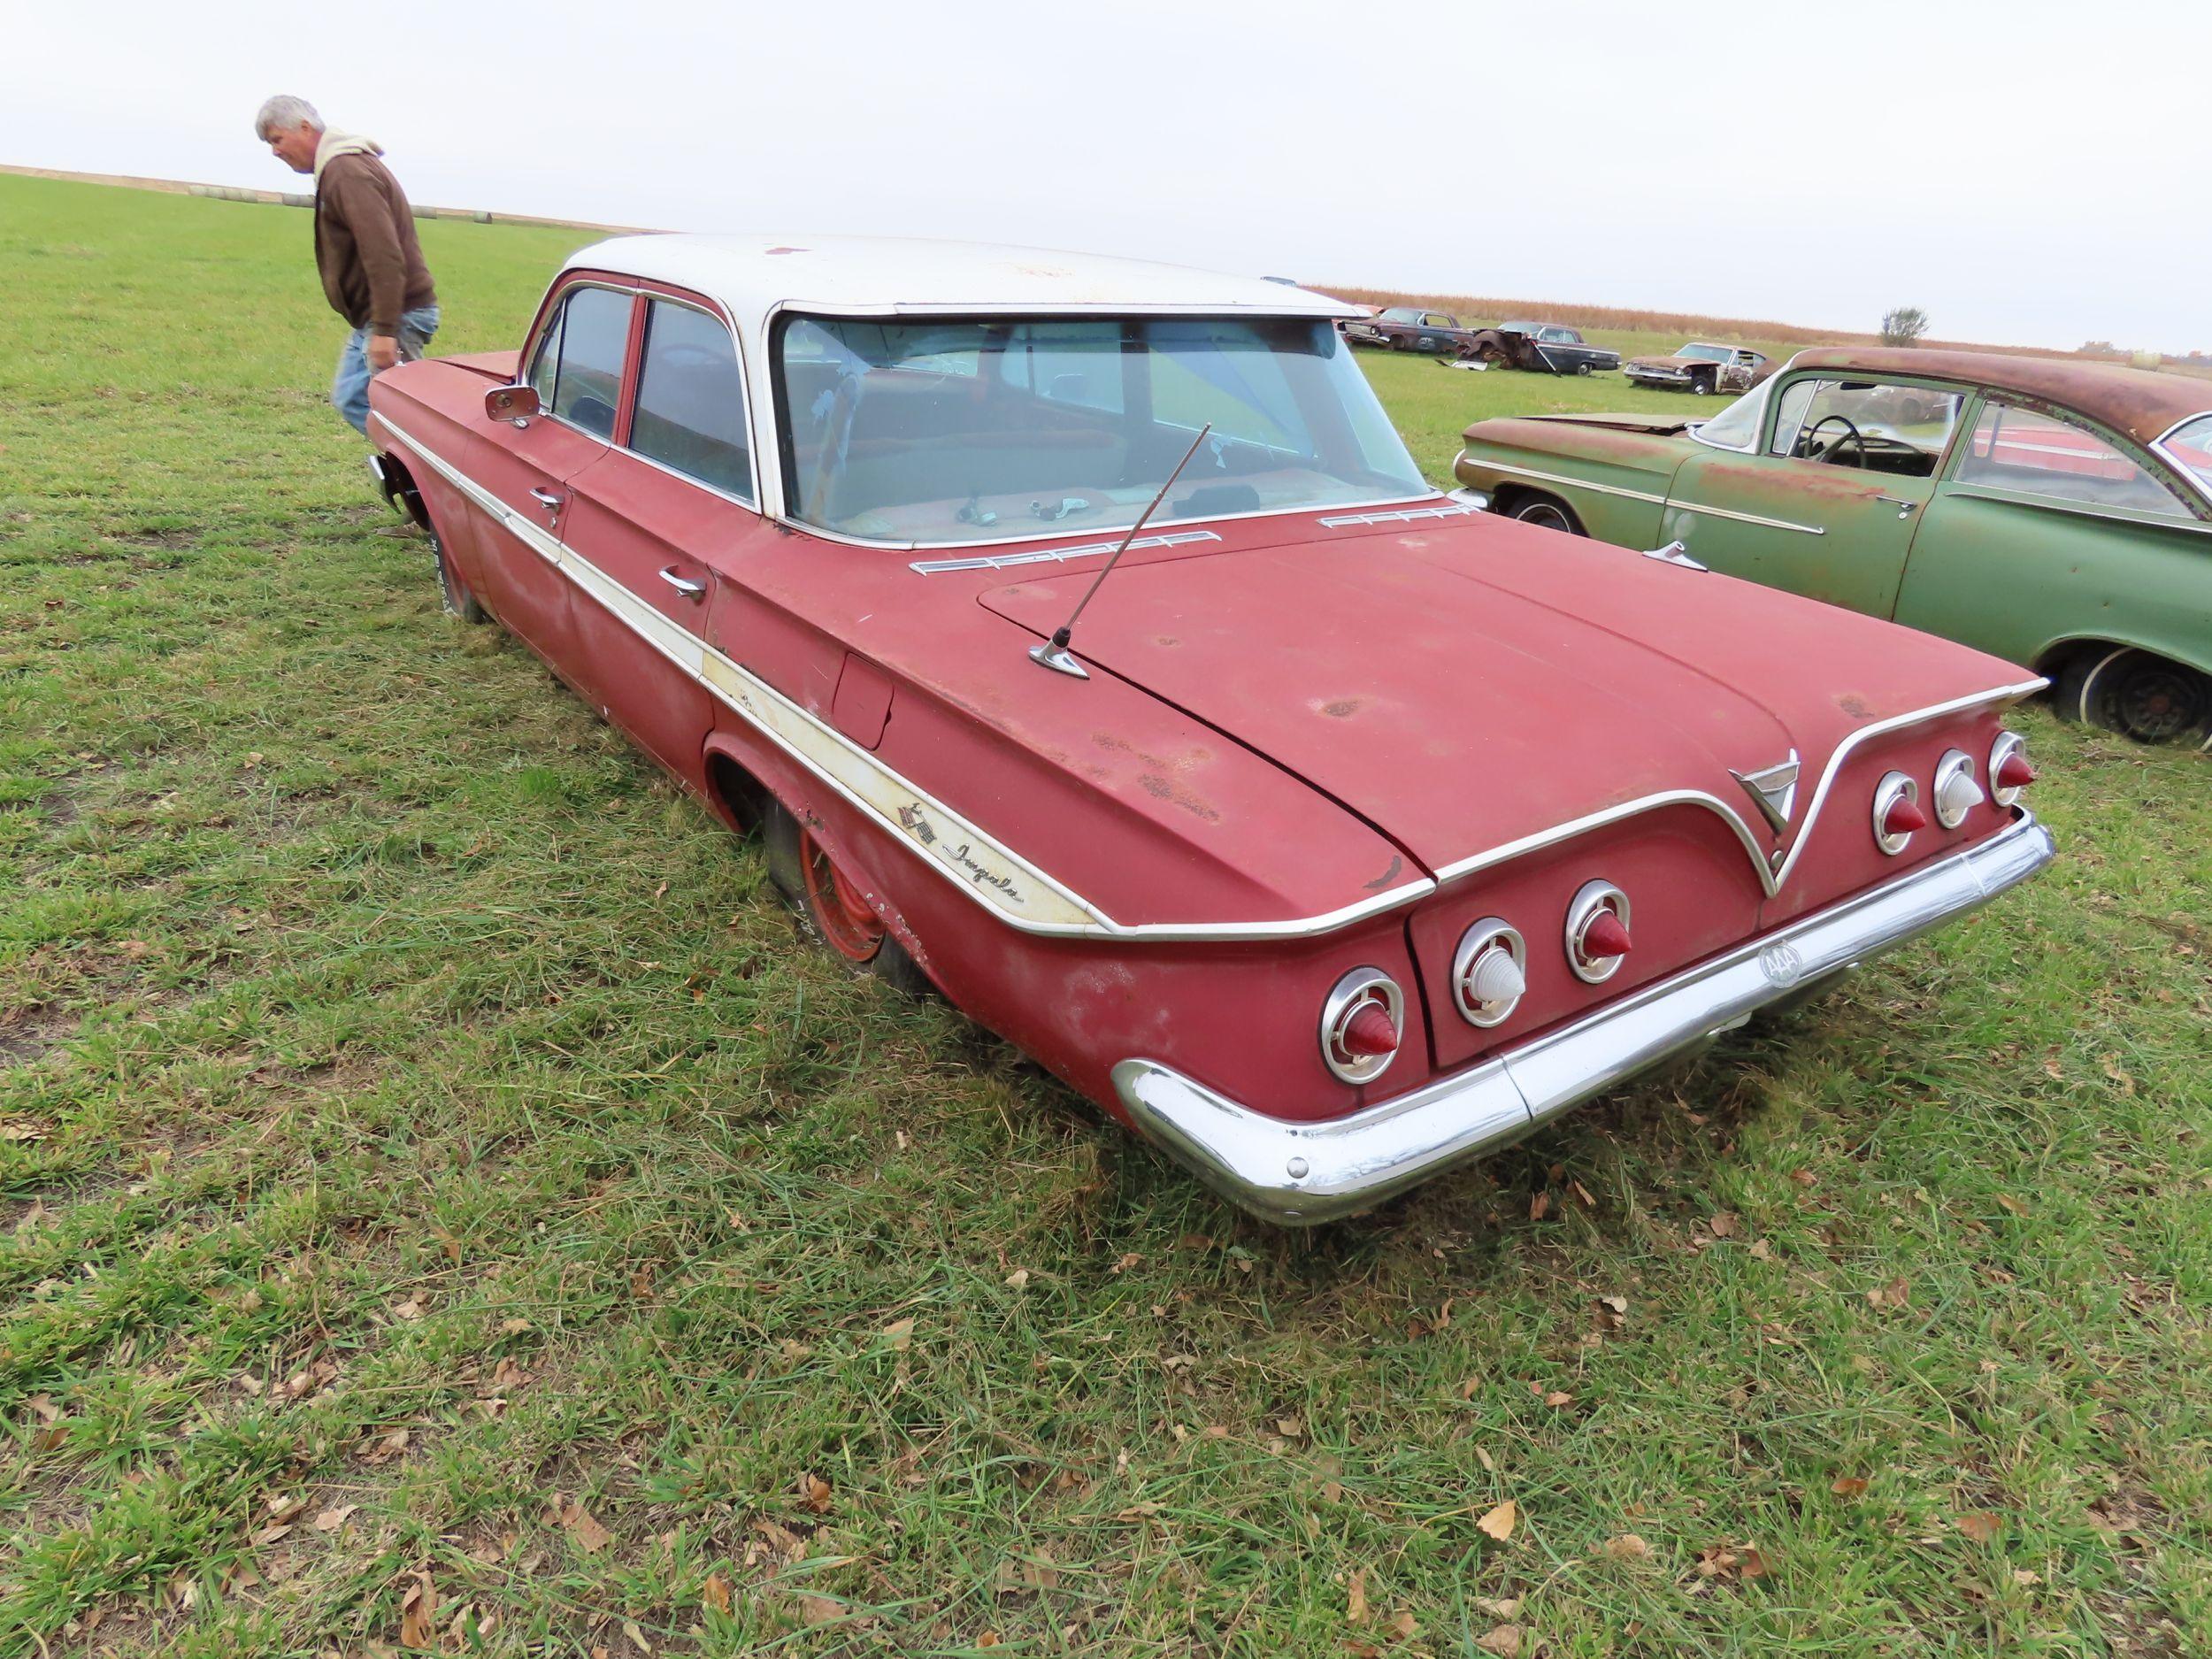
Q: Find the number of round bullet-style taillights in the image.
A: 6